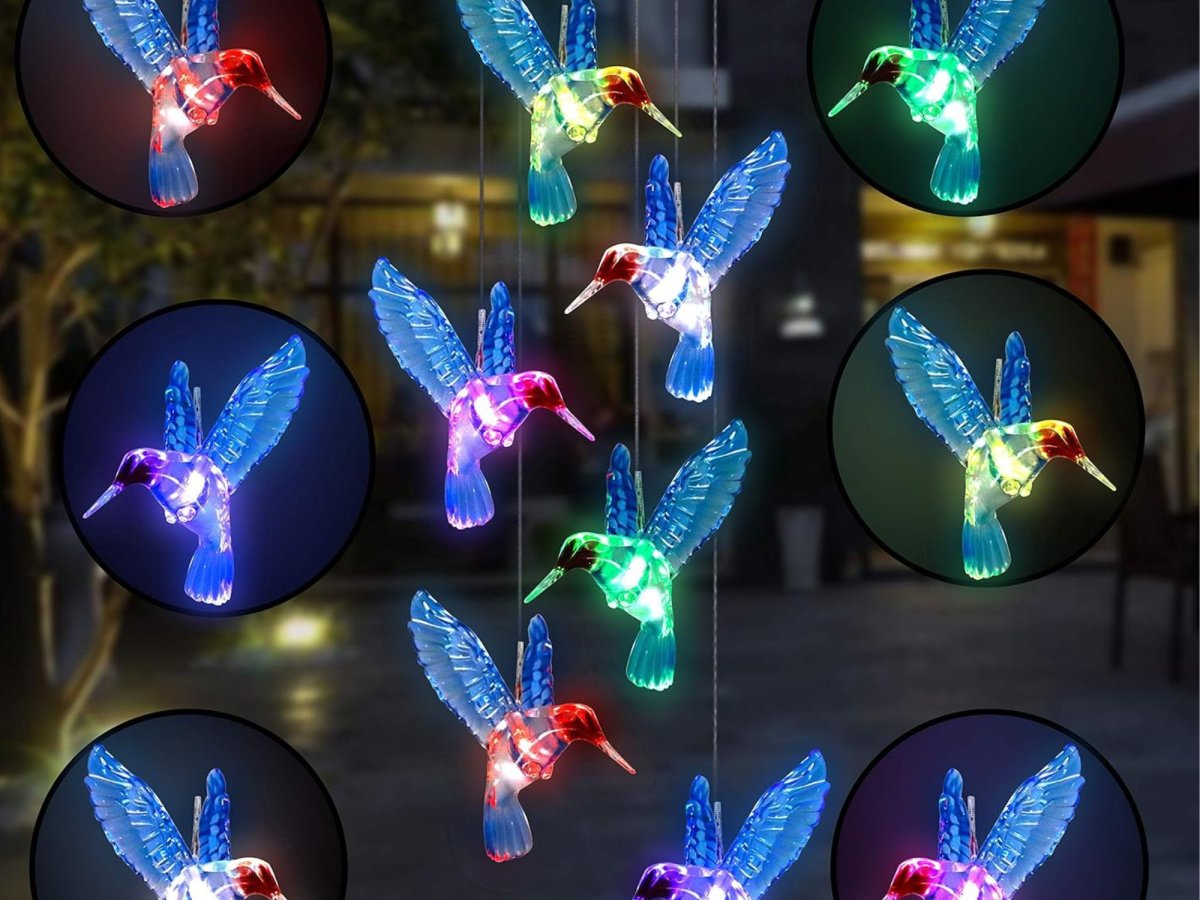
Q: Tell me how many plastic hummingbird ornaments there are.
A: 12